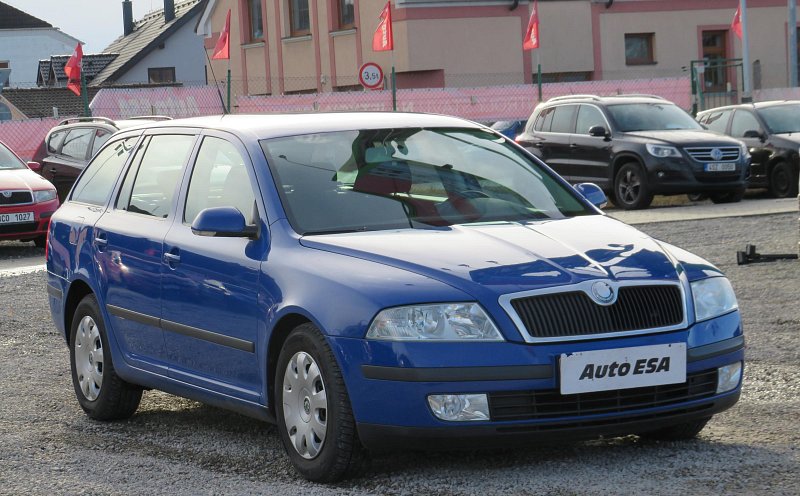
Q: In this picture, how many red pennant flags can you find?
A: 5